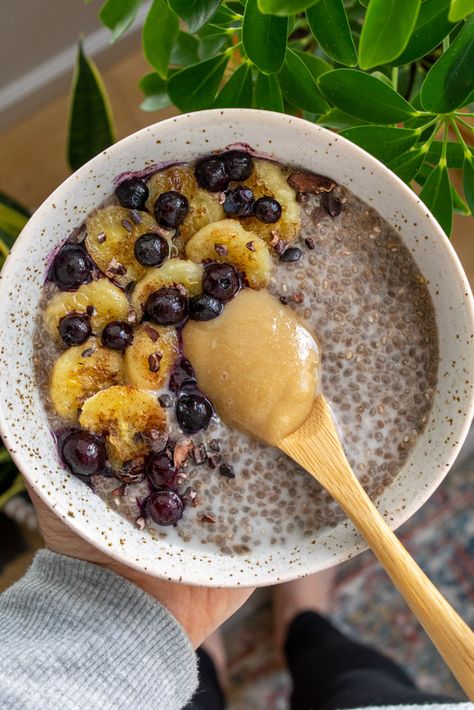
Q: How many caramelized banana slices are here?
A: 9